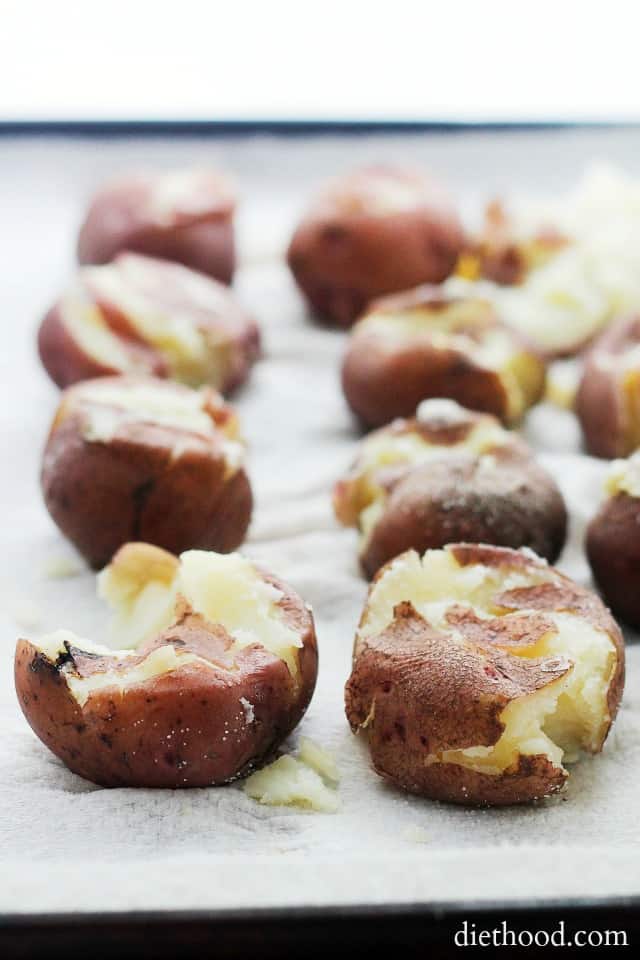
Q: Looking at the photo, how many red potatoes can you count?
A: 11